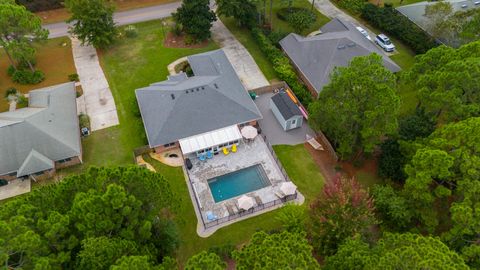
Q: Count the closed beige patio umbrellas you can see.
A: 0